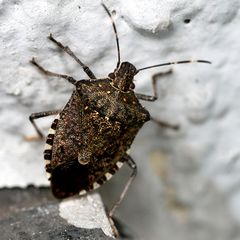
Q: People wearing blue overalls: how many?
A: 0